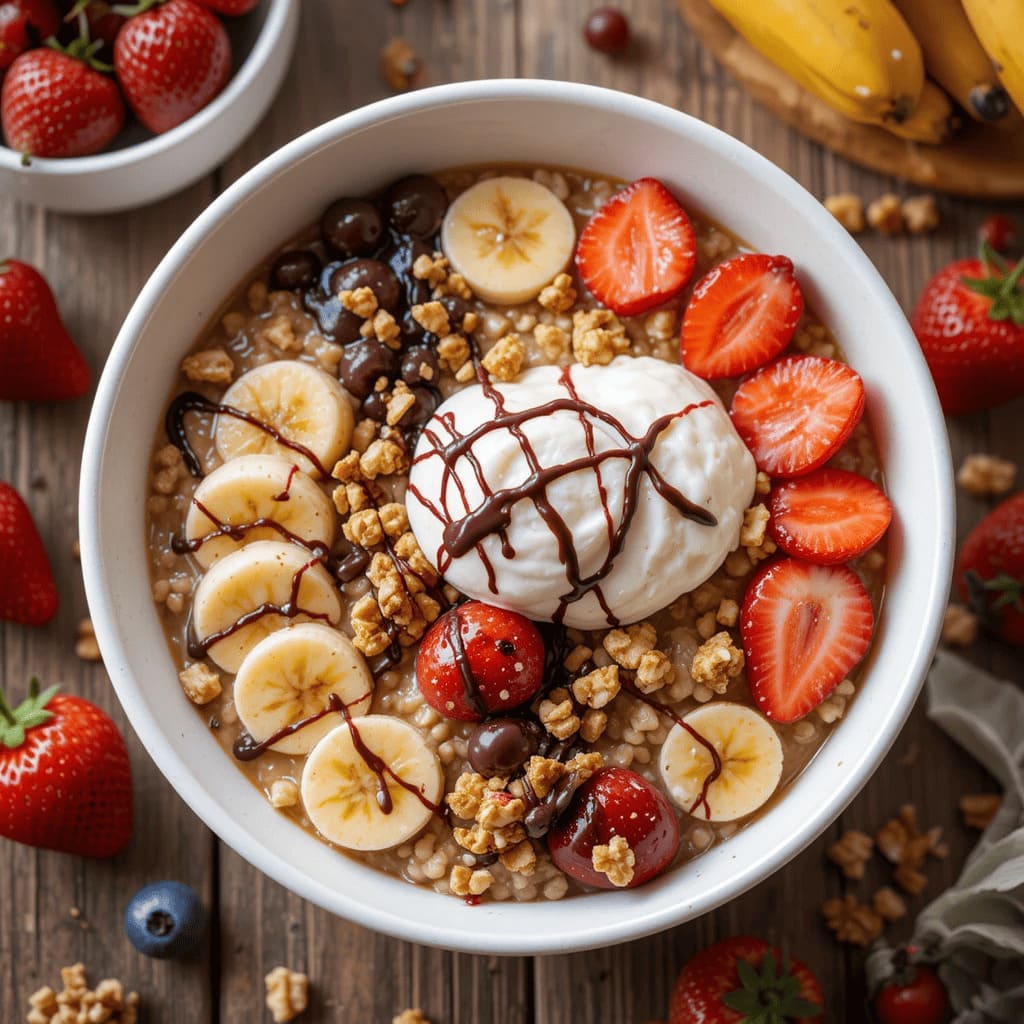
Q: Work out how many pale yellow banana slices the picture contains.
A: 7